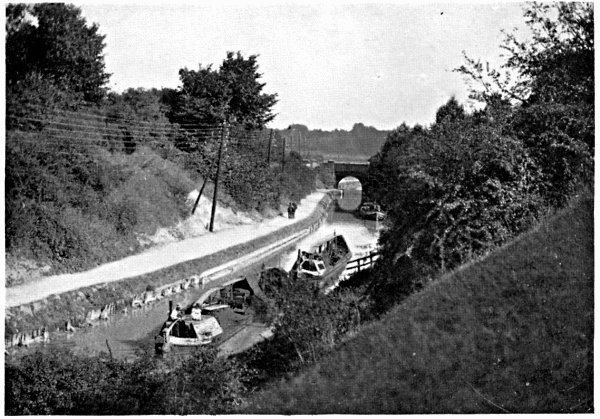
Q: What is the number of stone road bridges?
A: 1